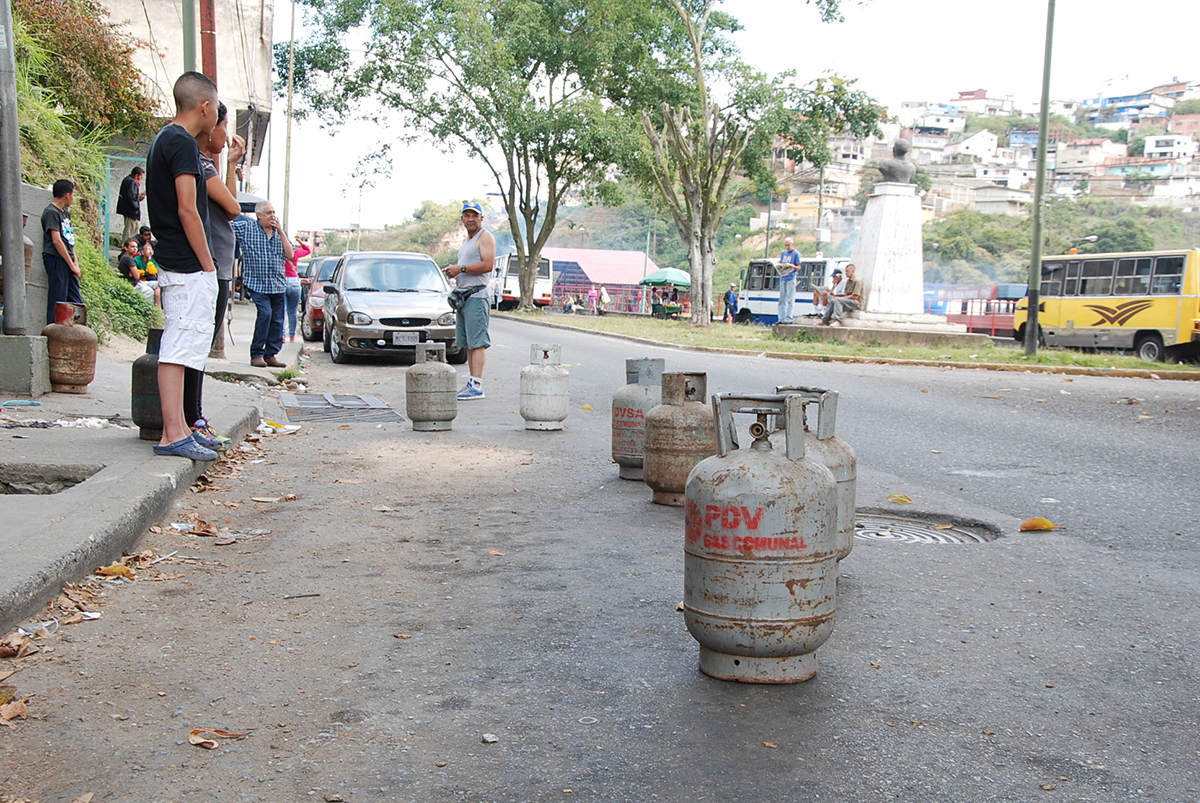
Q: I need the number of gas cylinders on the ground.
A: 8